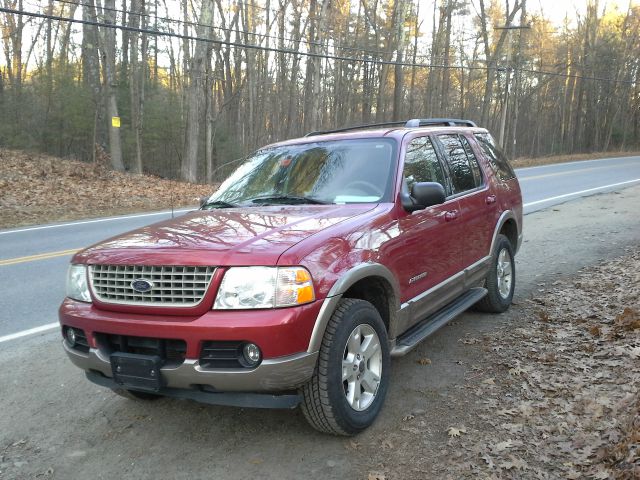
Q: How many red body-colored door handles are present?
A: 2